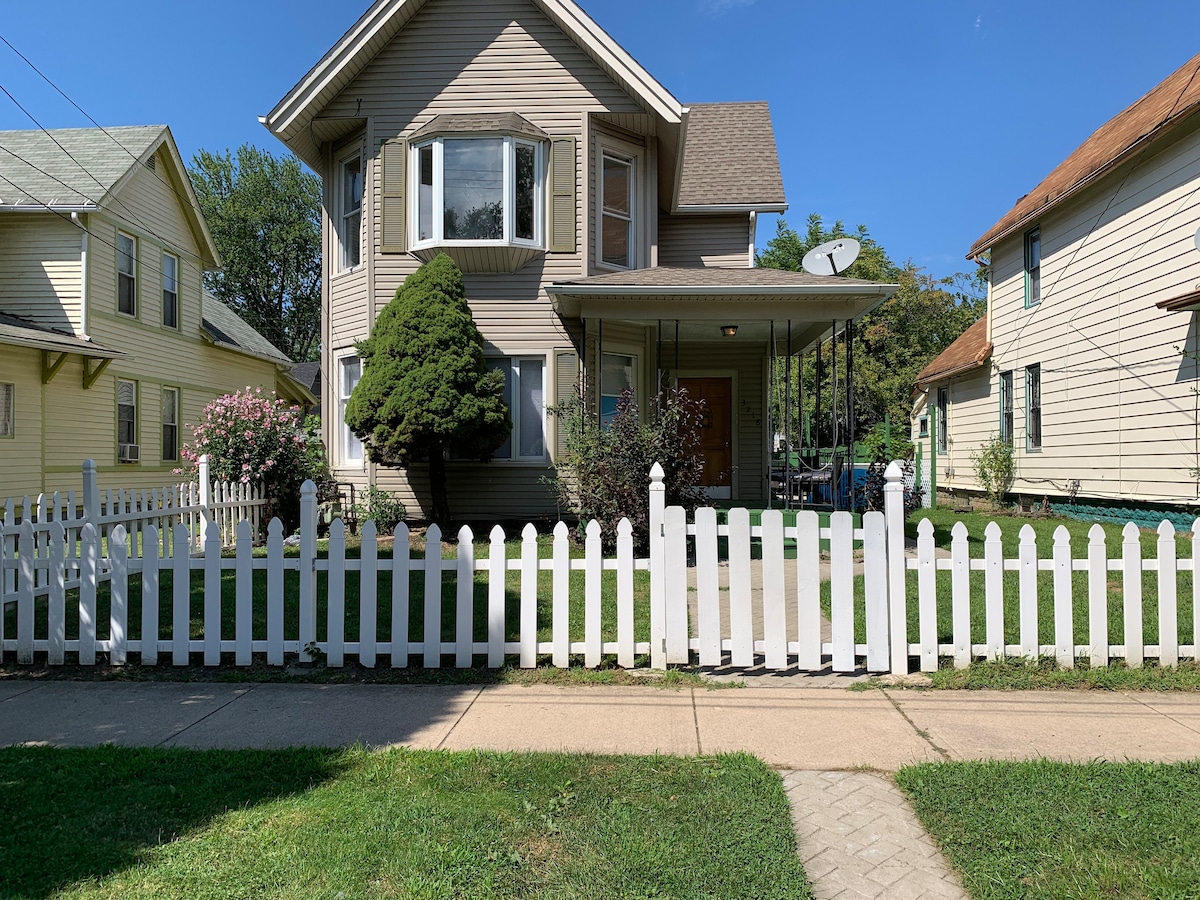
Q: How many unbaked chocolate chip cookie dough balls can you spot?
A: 0